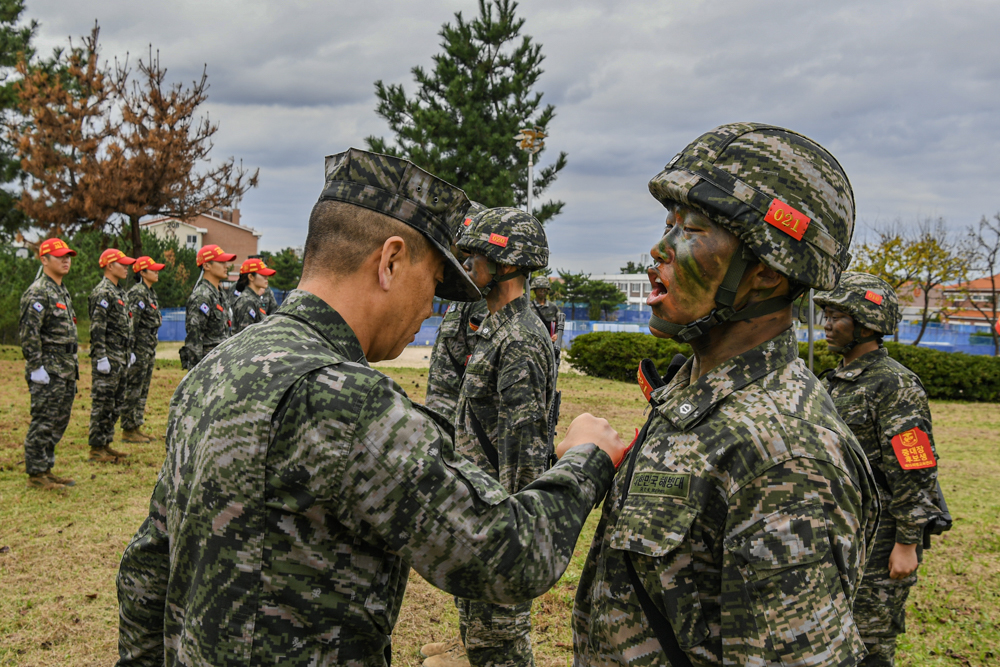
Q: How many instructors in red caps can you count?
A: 5